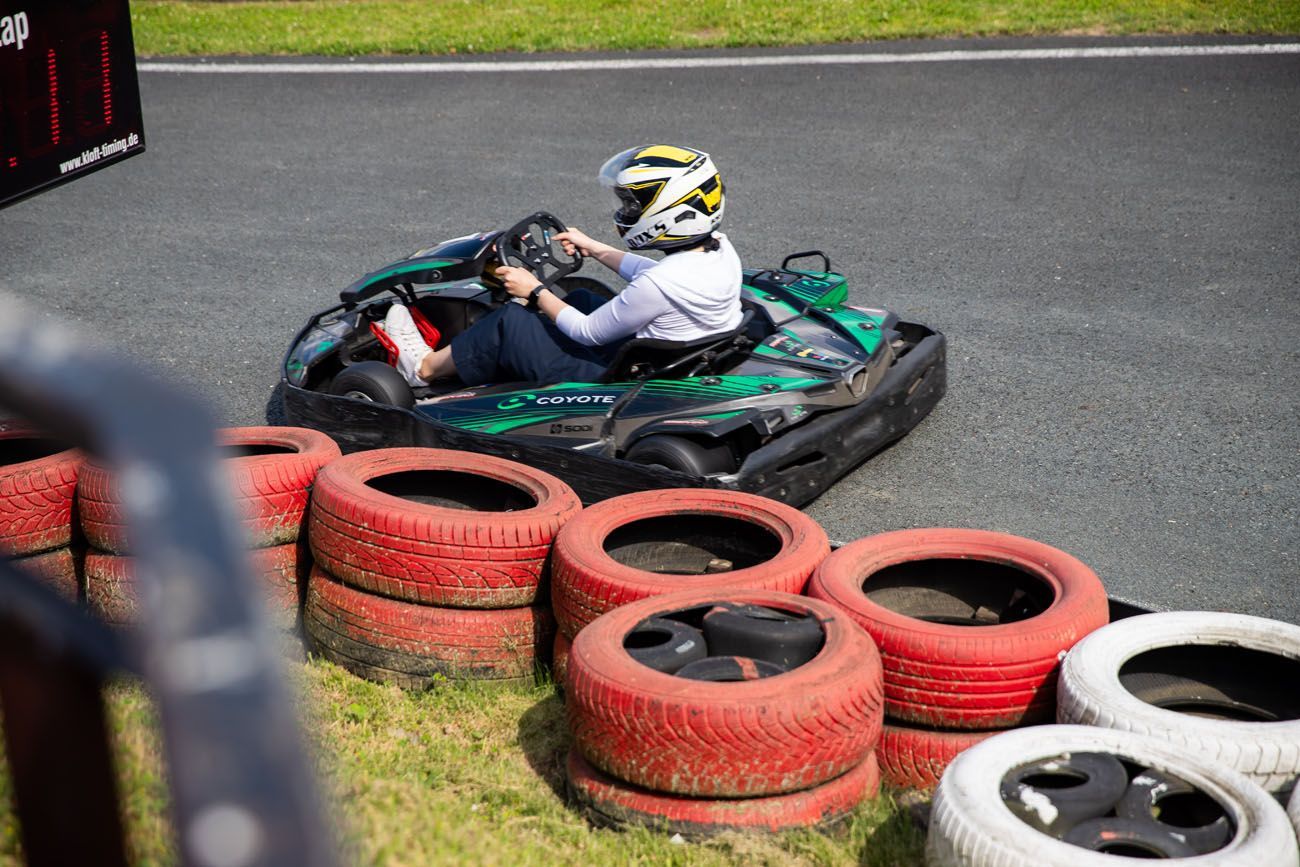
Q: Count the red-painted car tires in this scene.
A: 12